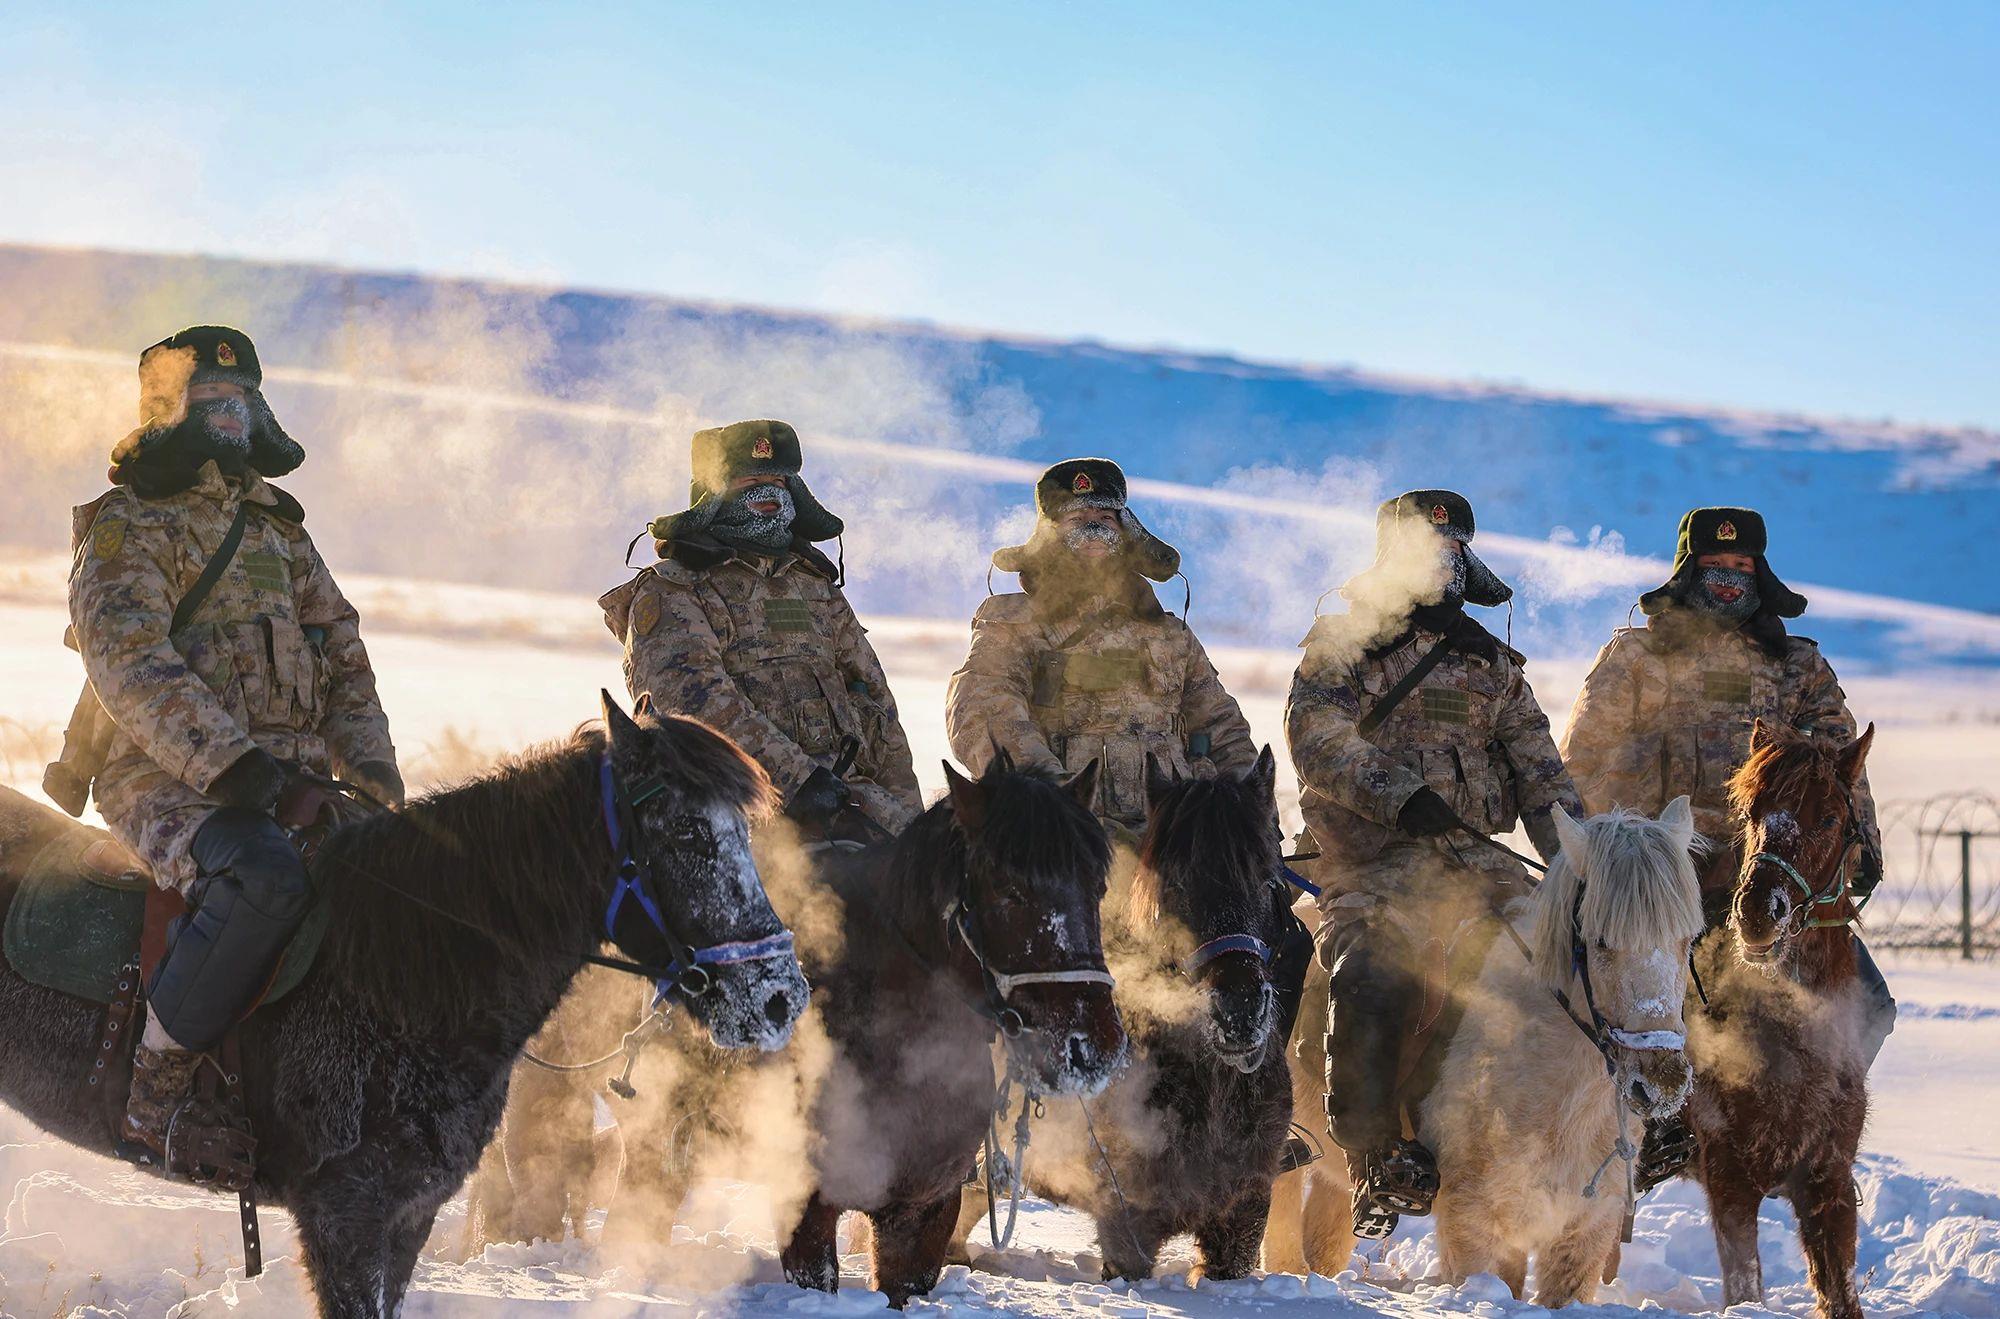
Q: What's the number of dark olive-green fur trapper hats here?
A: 5